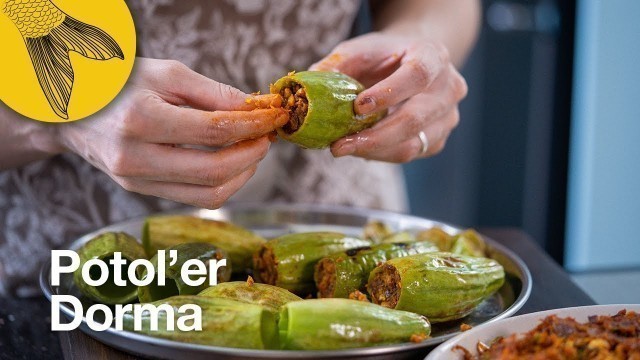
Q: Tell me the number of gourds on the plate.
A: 9